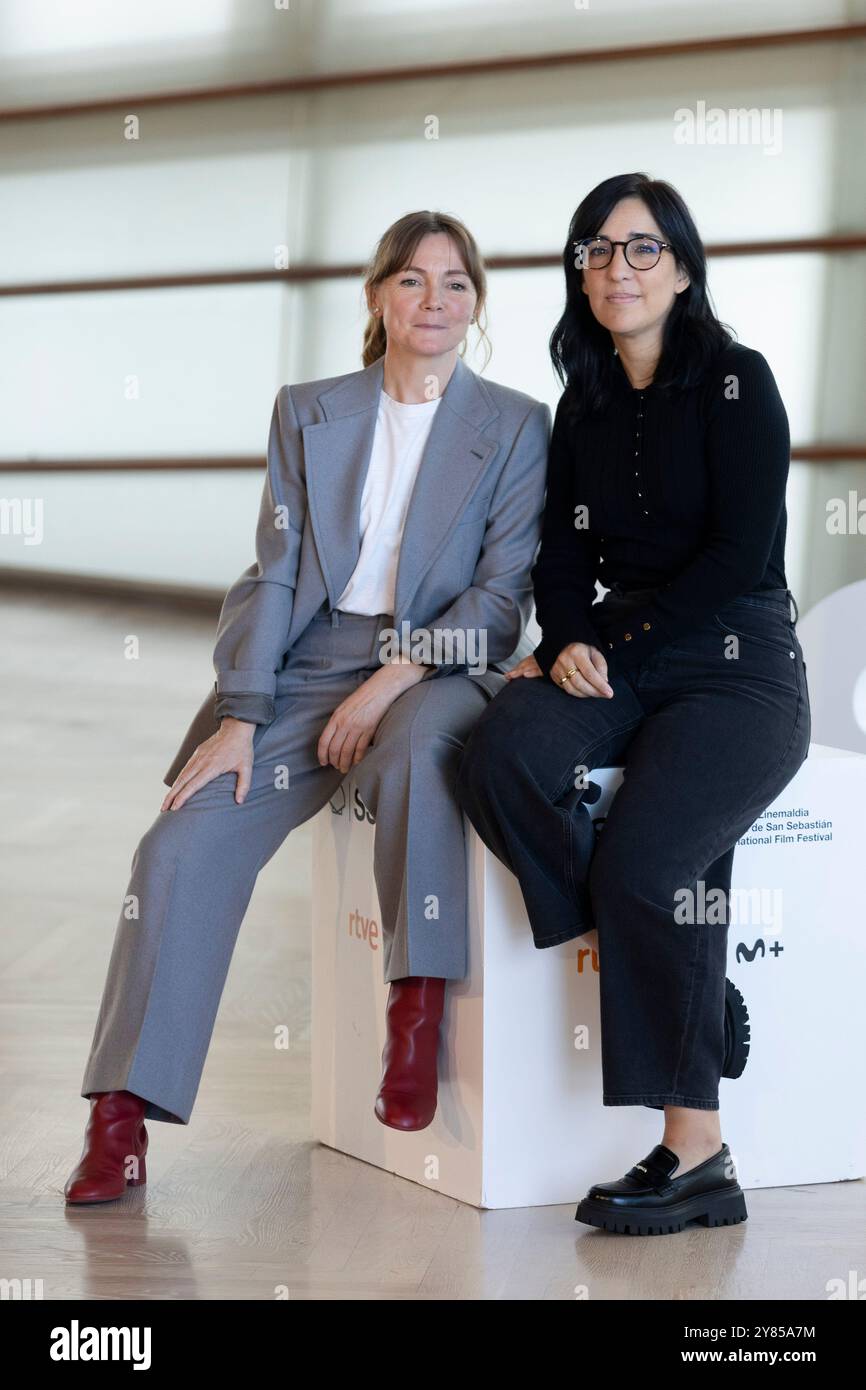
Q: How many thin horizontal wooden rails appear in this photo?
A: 3